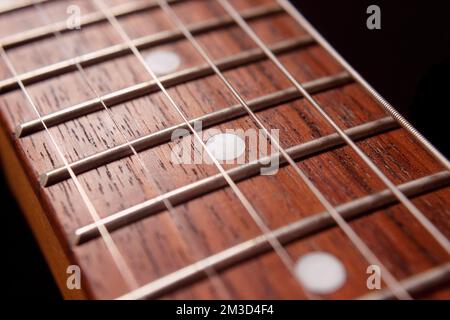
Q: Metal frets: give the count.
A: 8